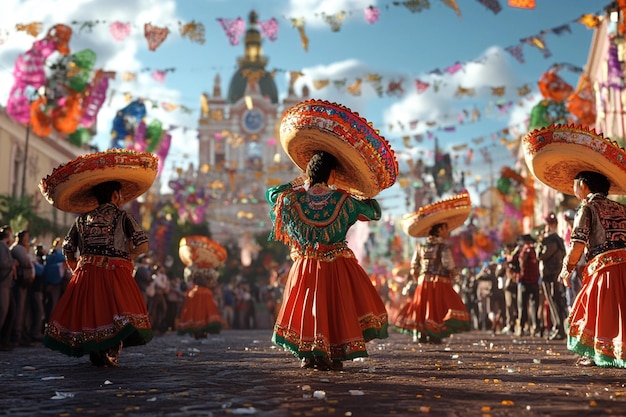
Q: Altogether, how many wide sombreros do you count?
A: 5